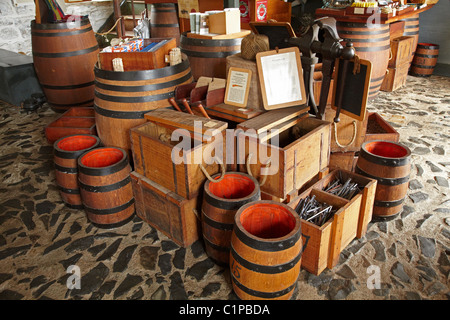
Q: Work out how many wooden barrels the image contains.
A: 12